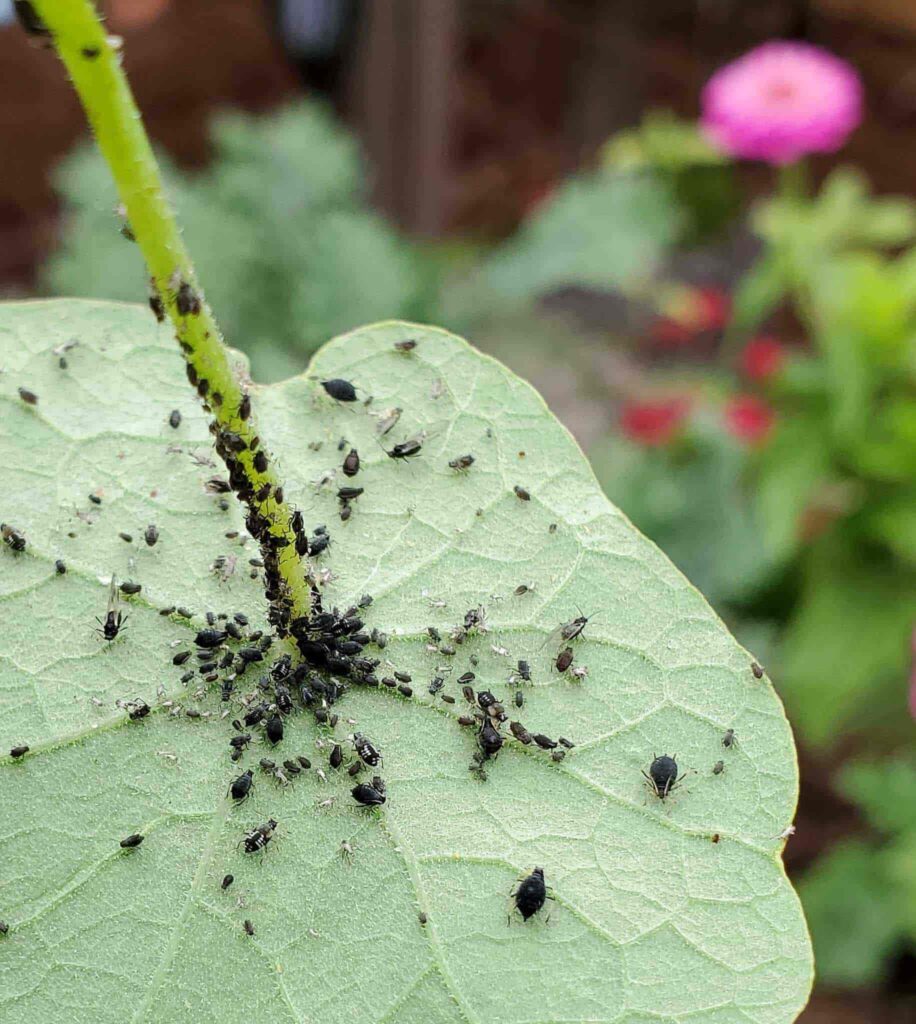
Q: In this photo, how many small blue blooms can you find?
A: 0